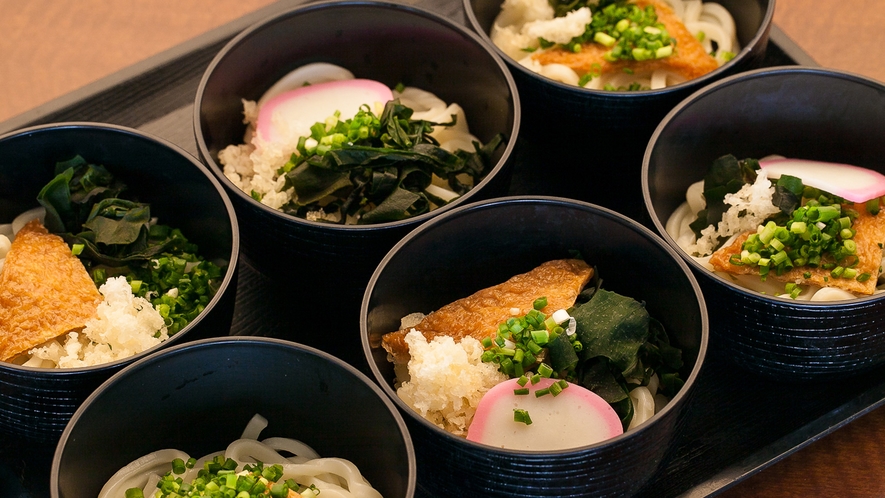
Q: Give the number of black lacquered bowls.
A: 6